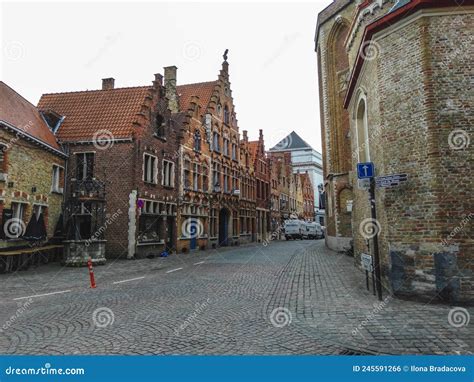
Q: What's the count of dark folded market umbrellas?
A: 3